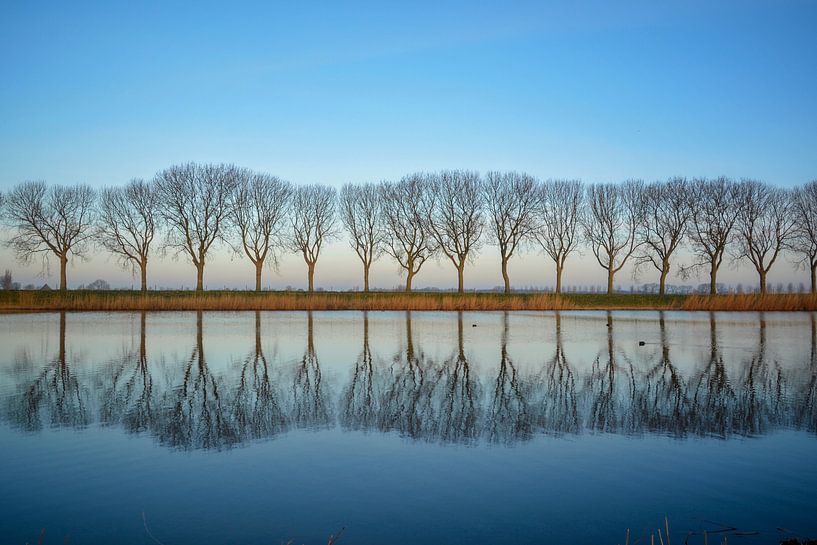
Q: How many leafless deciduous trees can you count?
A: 15